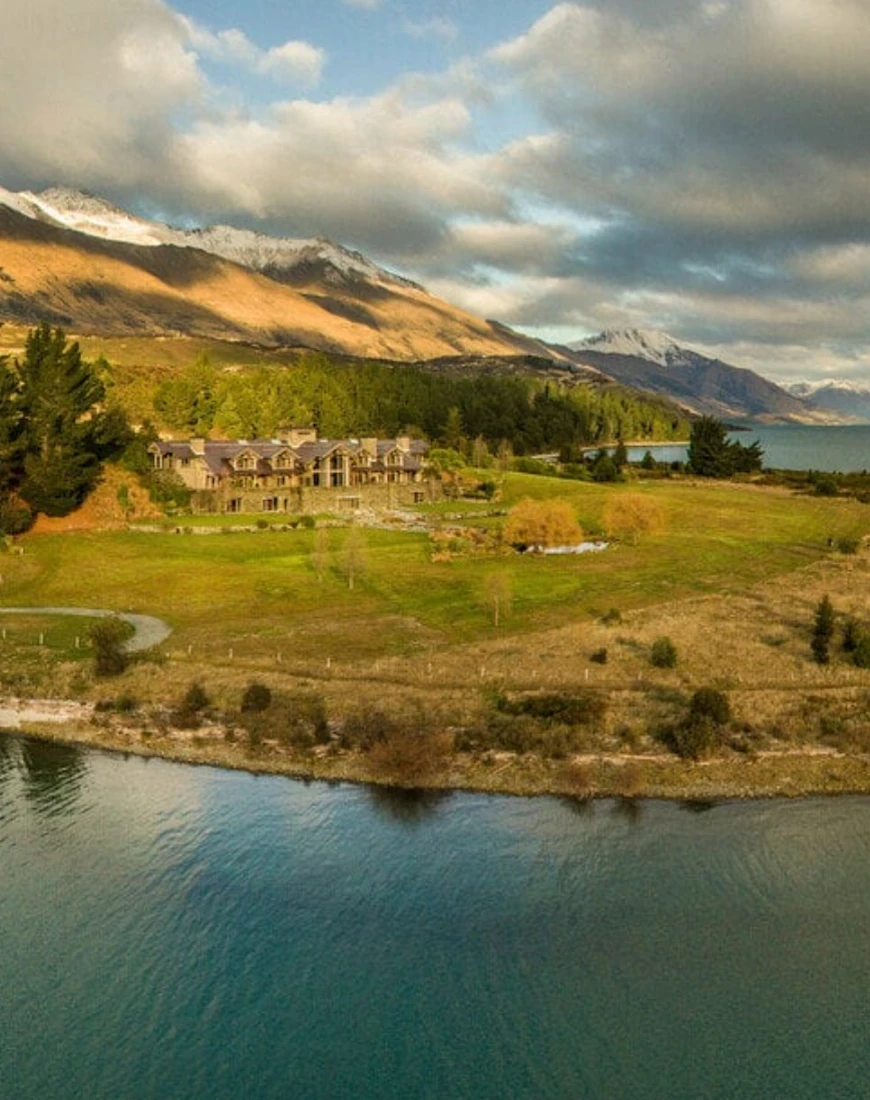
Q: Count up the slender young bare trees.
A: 3